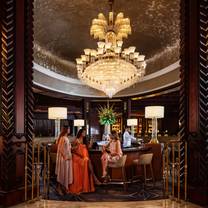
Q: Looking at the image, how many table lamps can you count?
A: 4